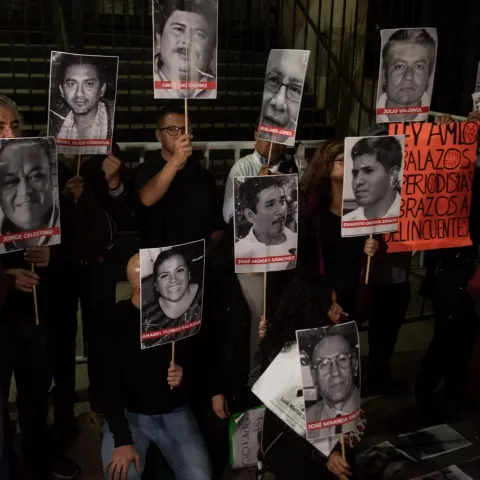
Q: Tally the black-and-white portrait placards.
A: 9